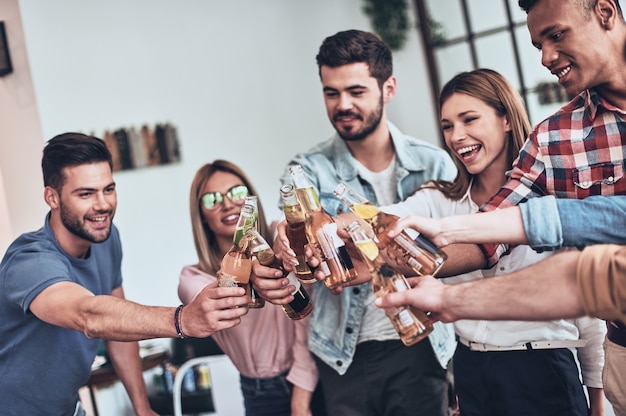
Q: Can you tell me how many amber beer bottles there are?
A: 7